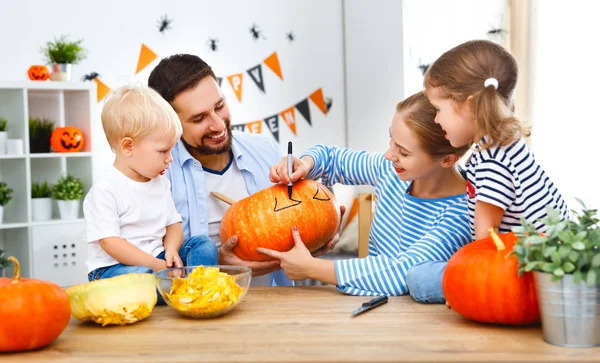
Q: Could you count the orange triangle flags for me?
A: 7